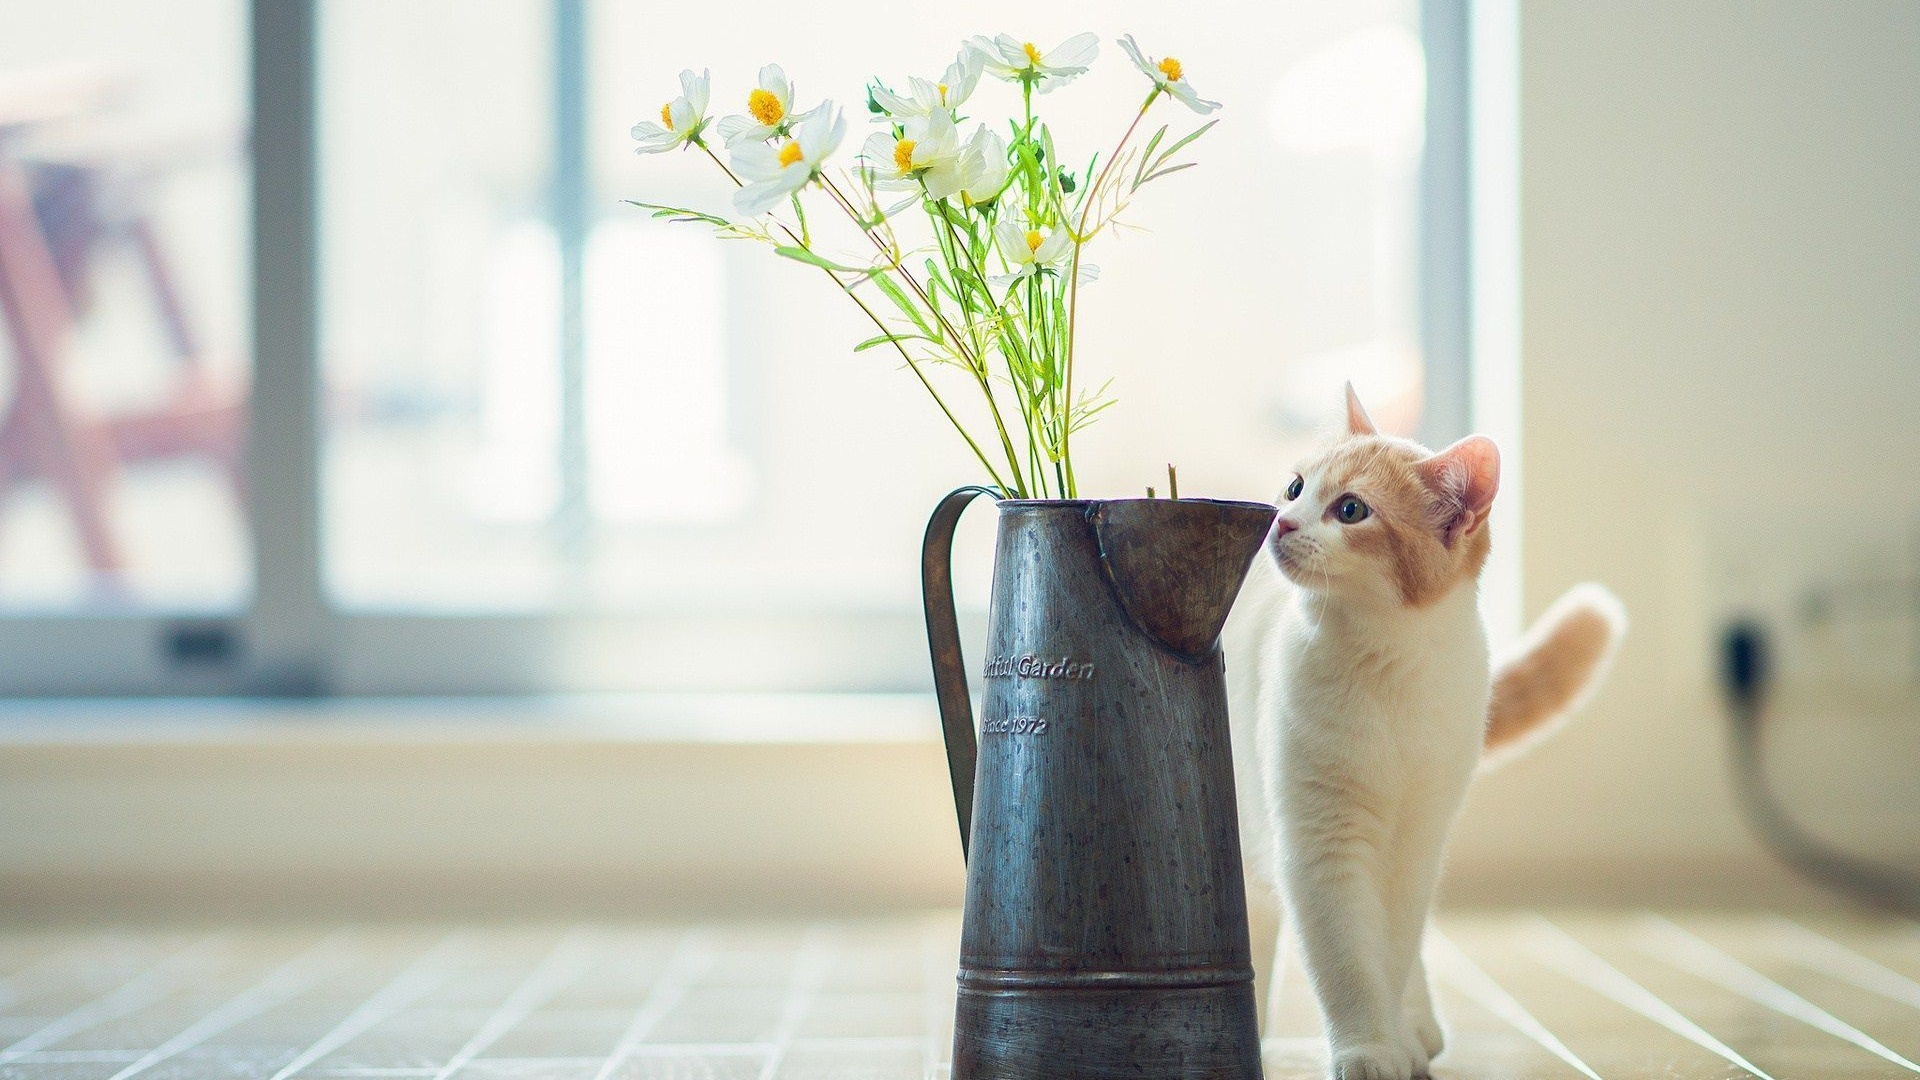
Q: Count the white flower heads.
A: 9